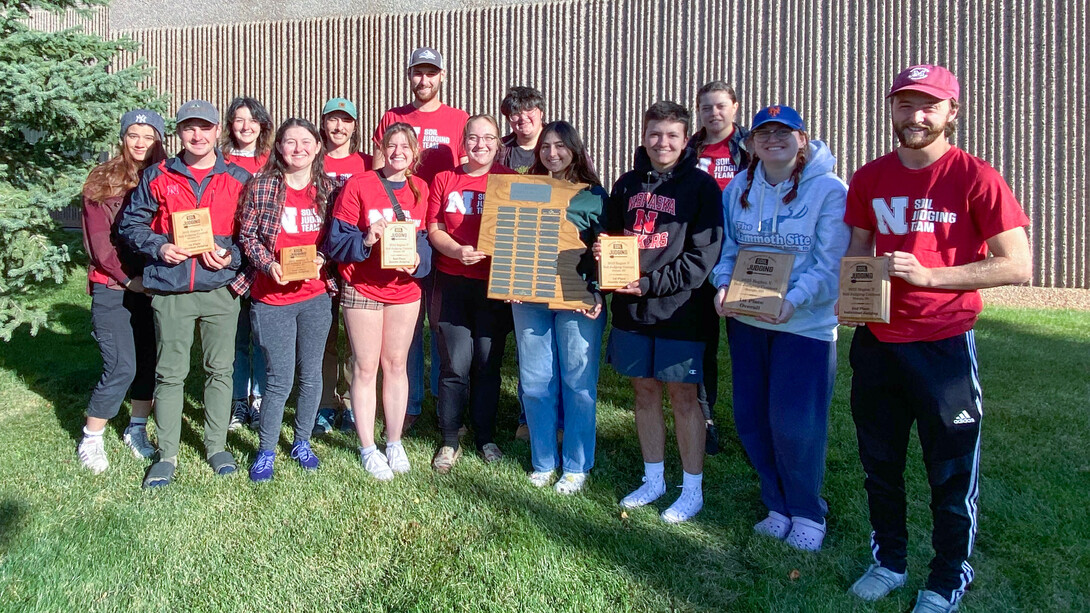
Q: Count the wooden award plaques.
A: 7